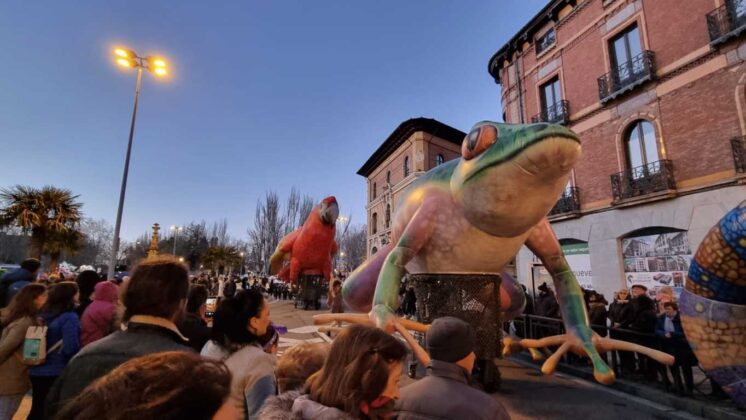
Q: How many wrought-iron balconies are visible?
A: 6